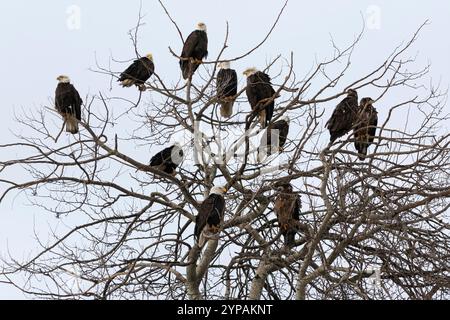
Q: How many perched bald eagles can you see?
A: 11